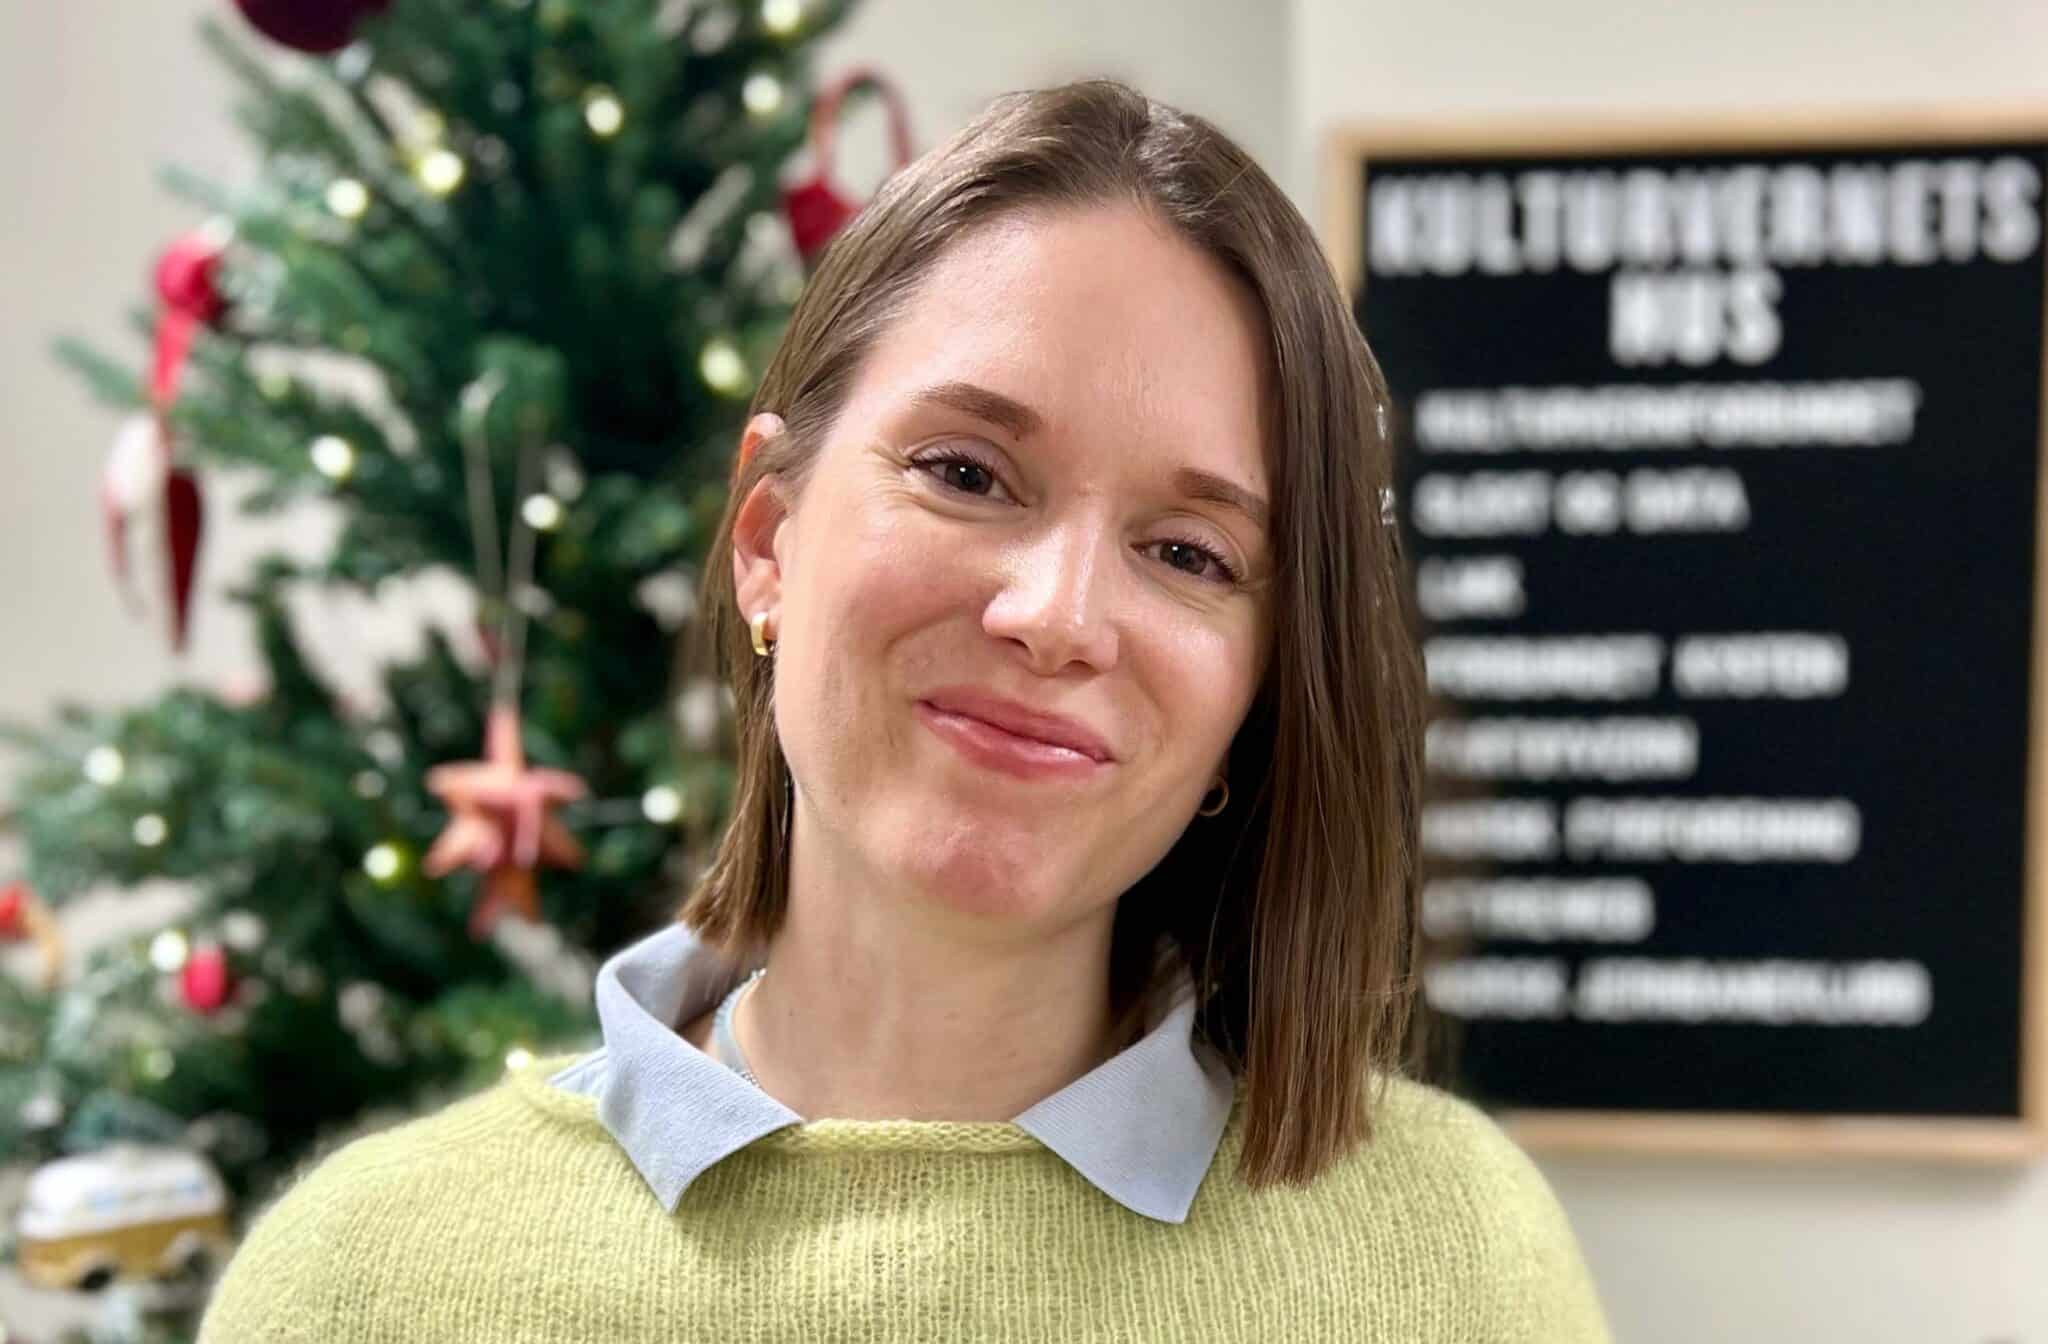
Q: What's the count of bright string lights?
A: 14